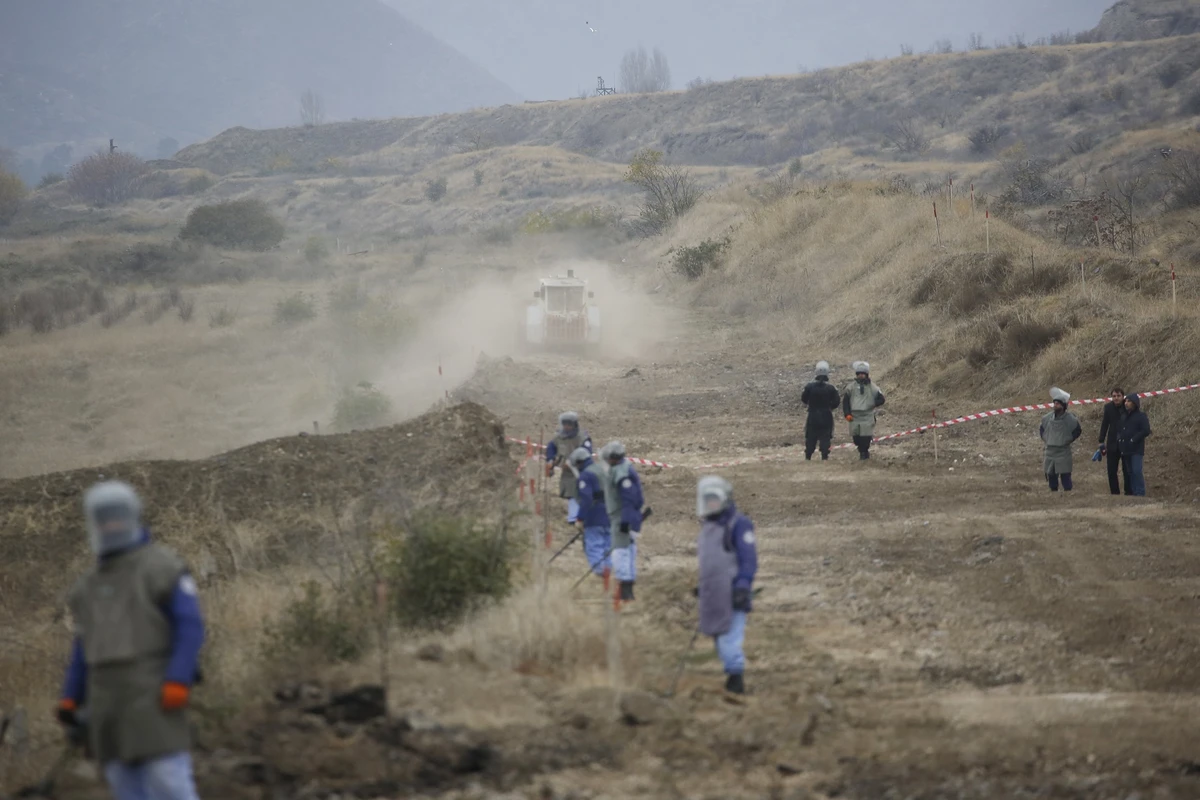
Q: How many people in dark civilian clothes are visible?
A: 2